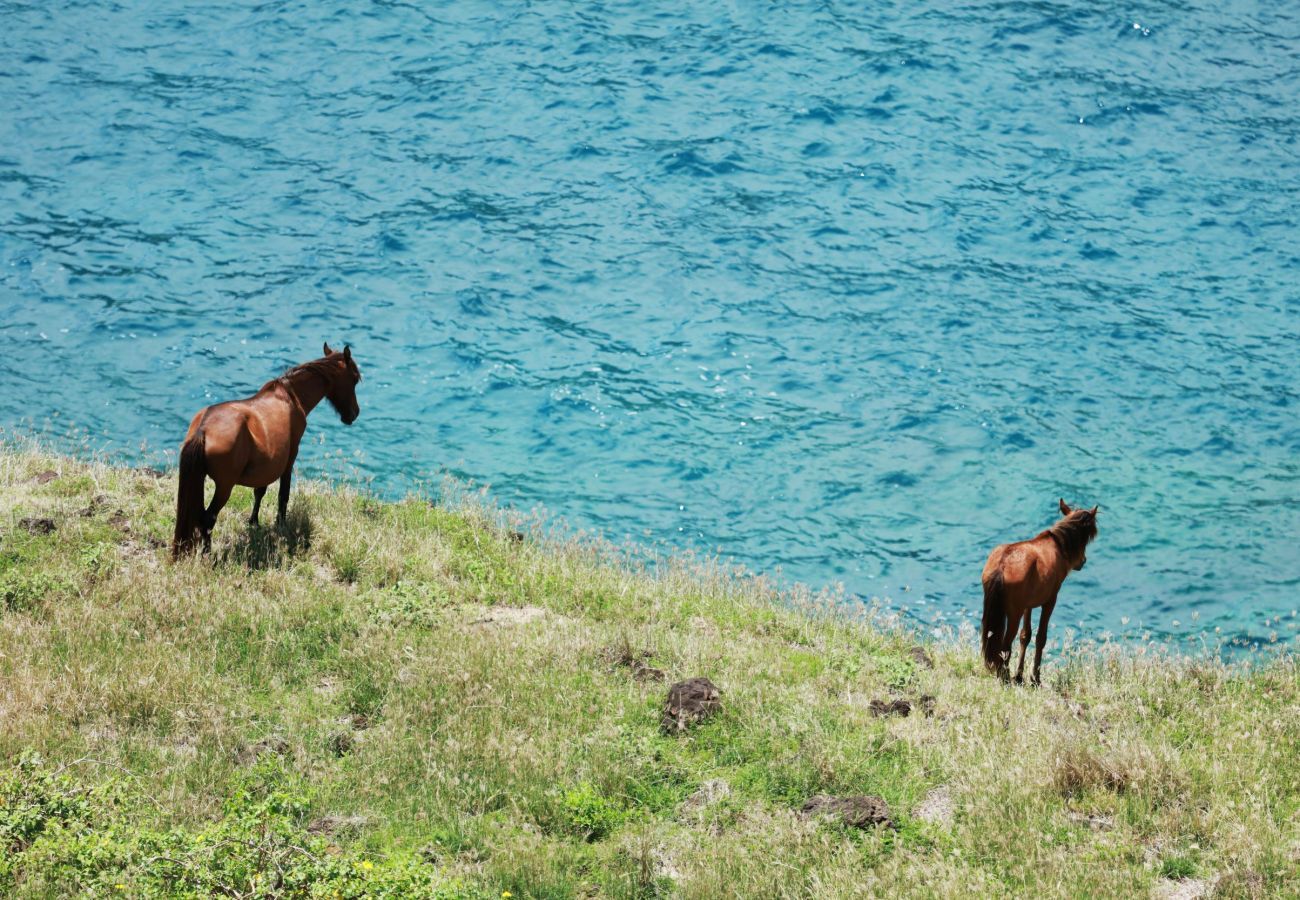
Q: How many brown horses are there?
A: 2